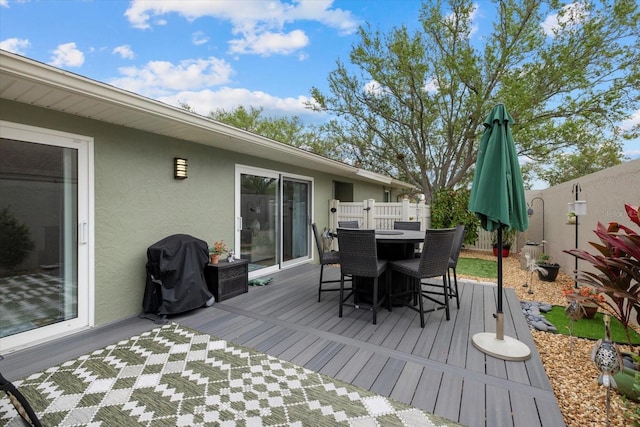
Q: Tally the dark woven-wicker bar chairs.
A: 6